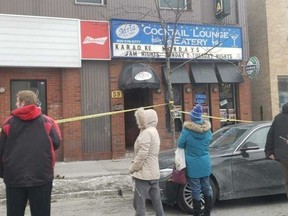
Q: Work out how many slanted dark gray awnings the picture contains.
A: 3